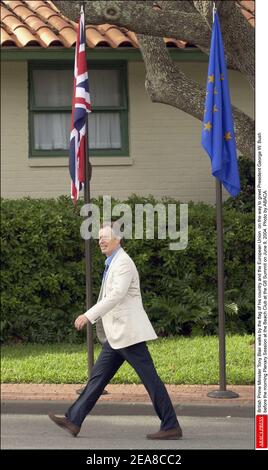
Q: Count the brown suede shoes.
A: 2